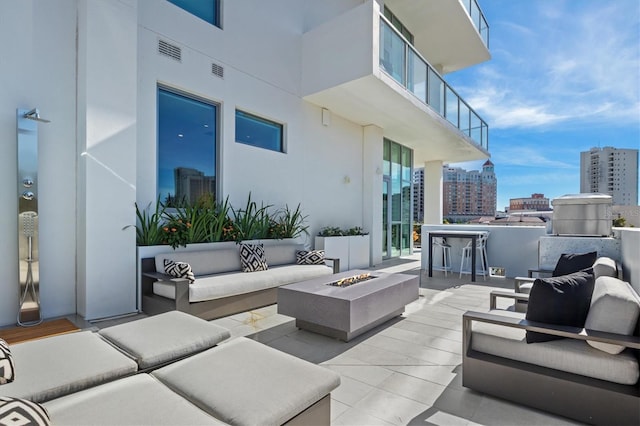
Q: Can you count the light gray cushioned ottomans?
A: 2